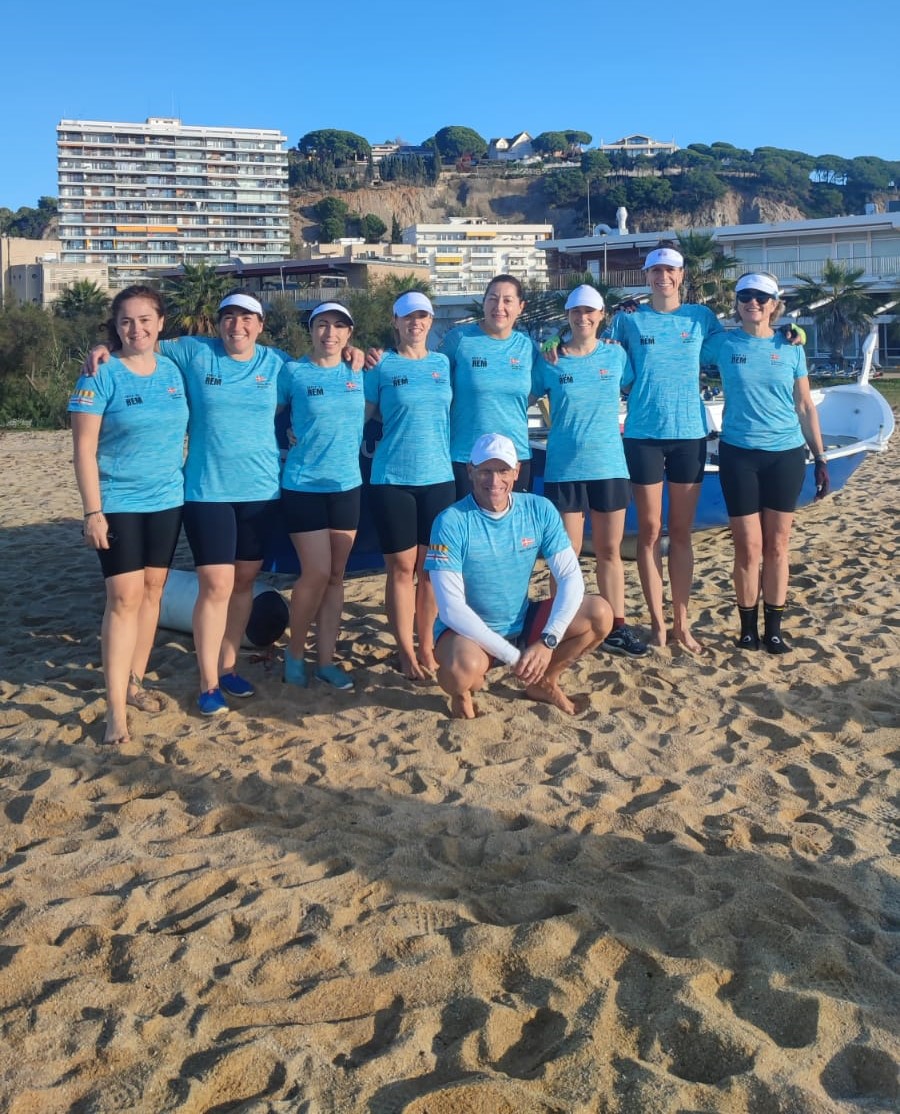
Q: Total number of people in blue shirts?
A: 9